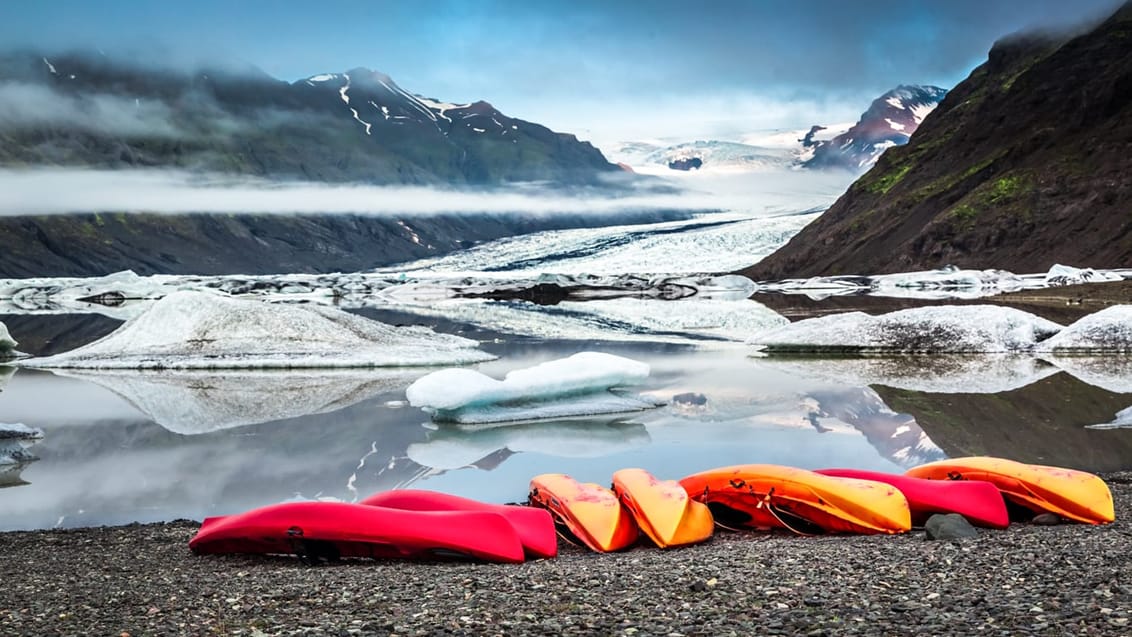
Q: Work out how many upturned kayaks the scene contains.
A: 7